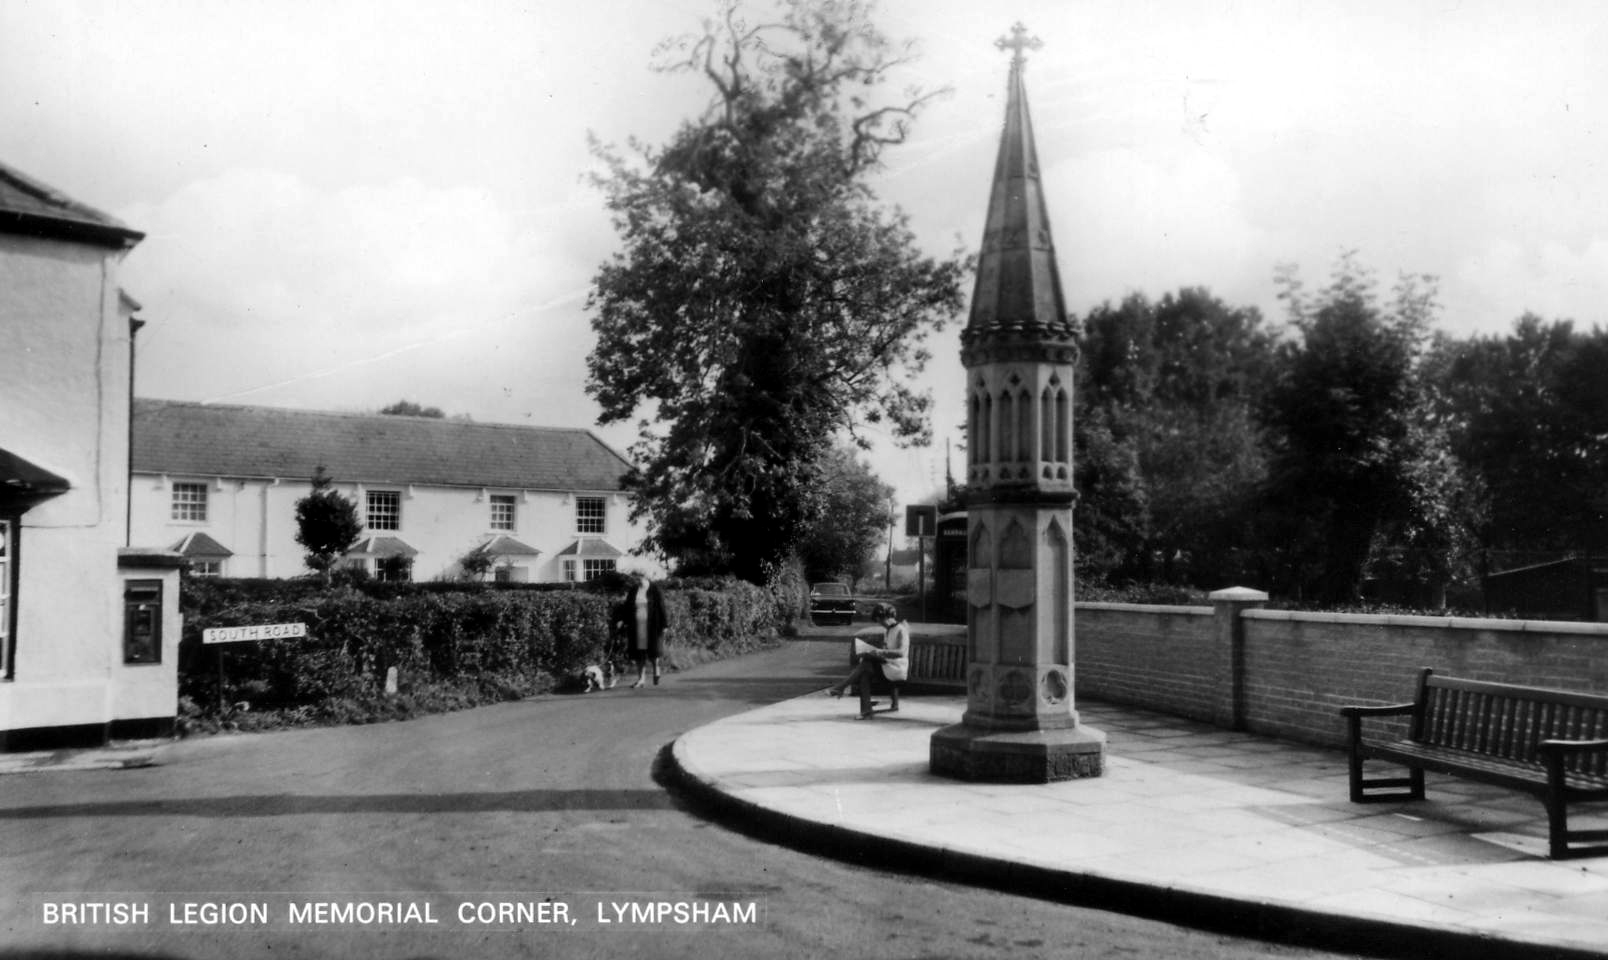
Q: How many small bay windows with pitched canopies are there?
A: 4